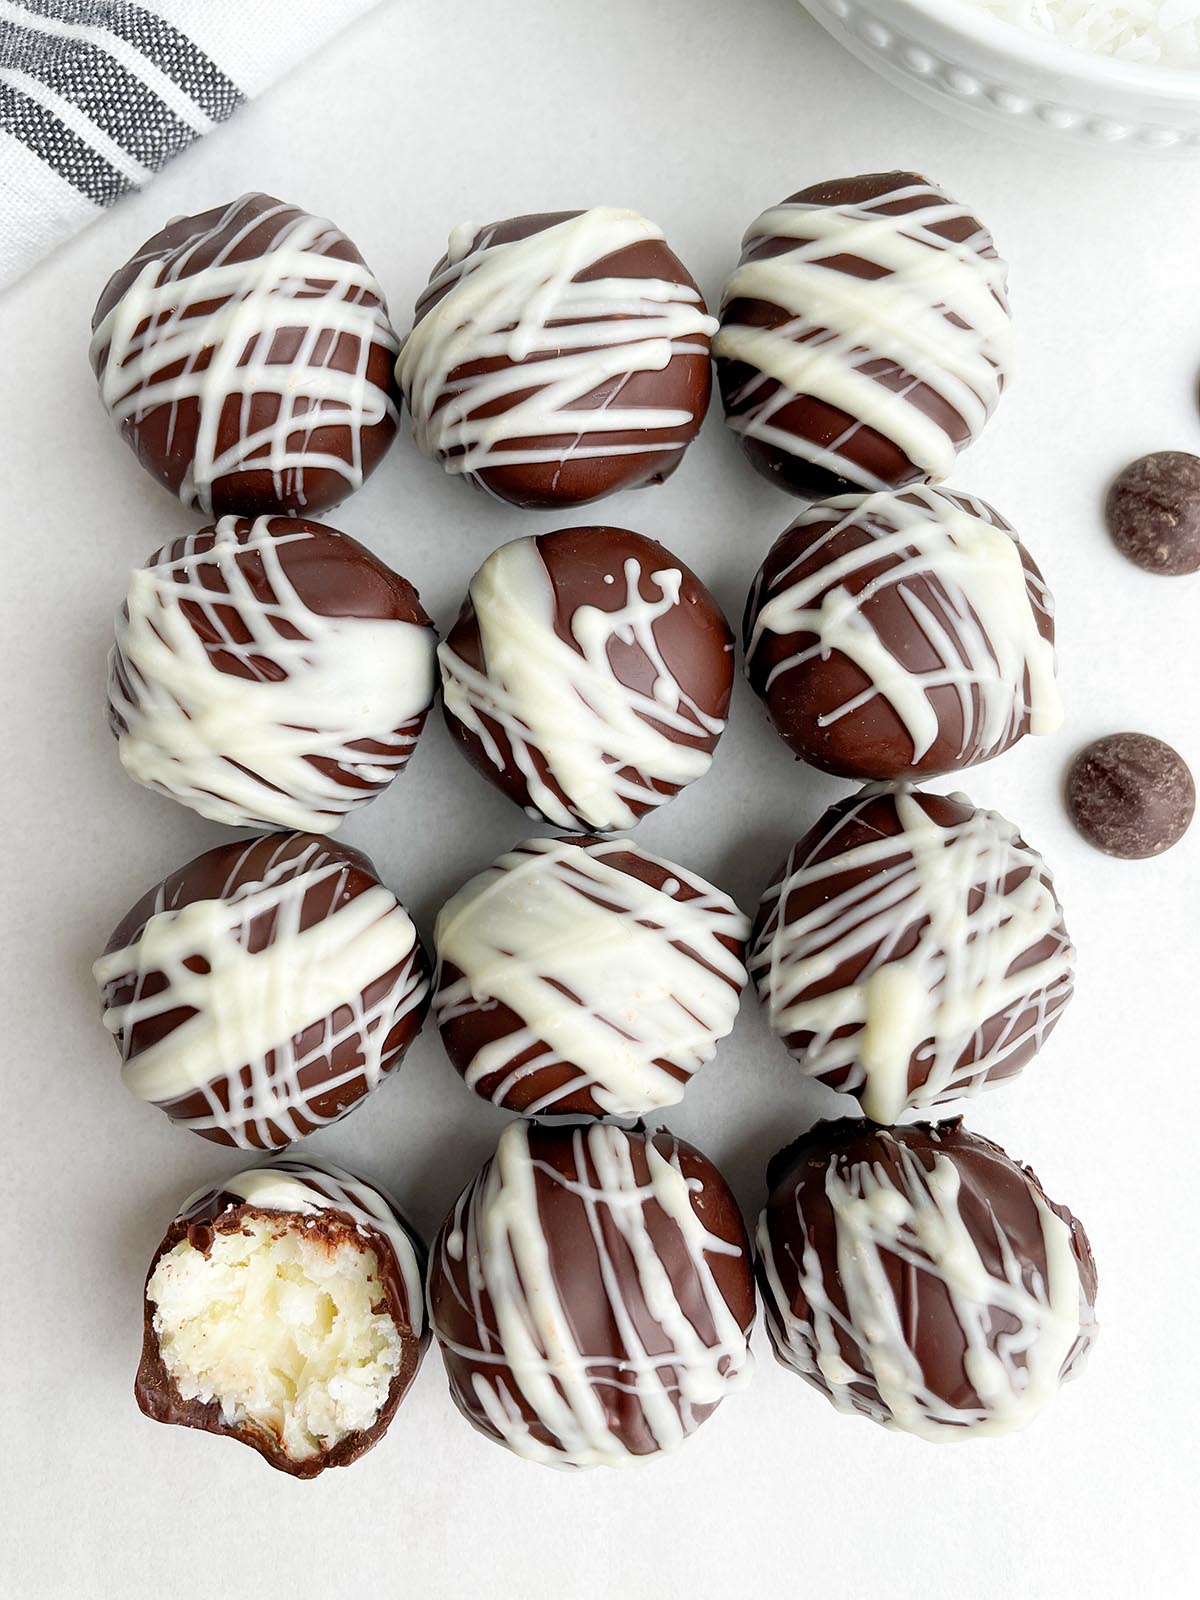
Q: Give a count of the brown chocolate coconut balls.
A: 12